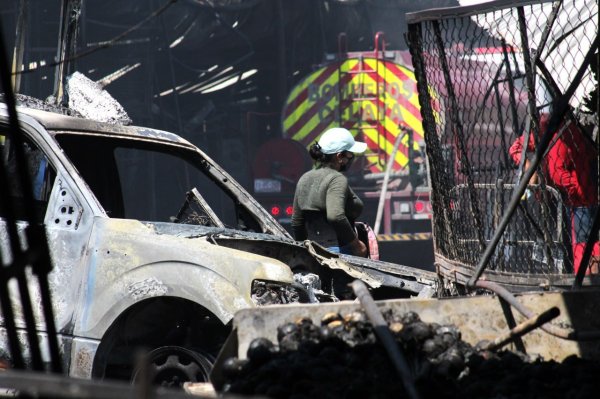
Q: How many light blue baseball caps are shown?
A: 1